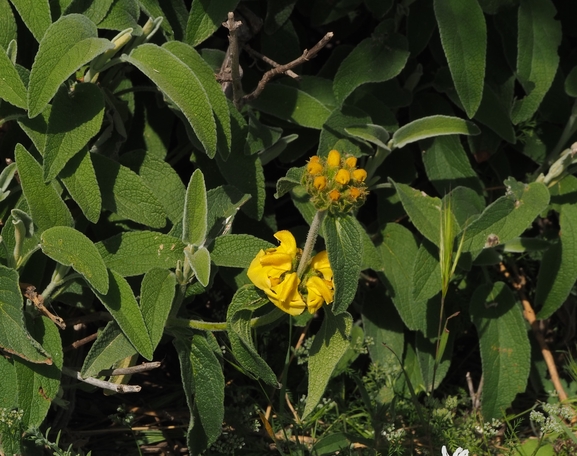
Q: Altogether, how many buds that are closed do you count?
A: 9